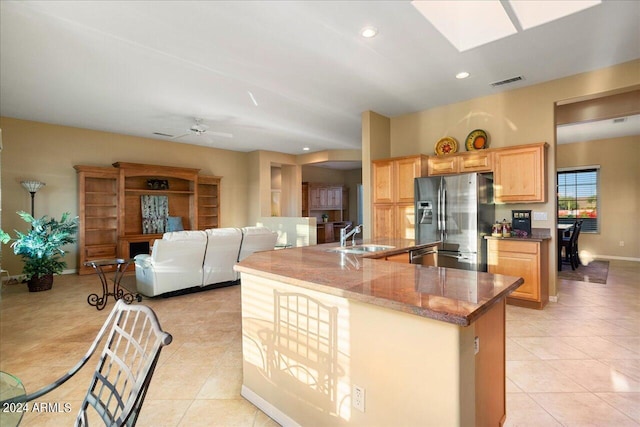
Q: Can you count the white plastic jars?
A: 0